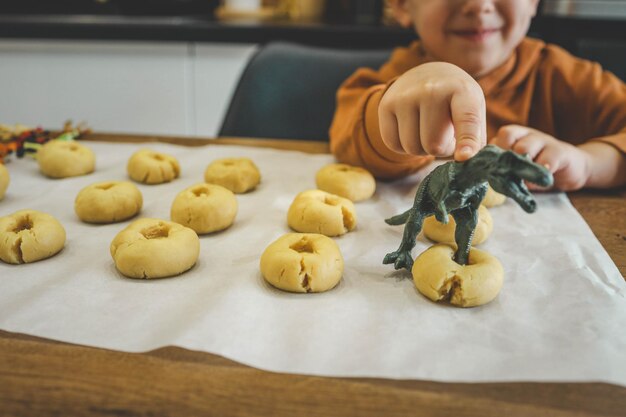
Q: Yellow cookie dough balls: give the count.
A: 14